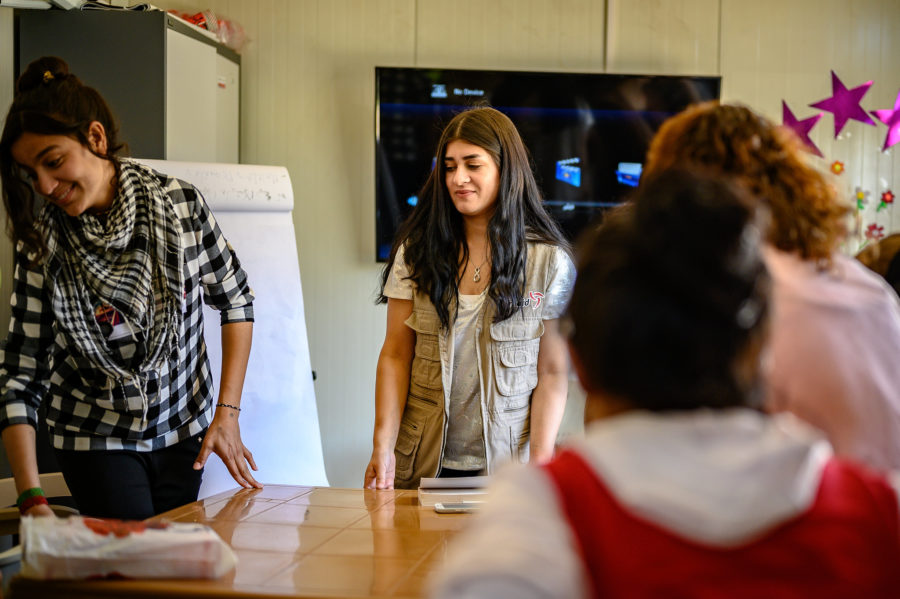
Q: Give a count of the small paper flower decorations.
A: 4